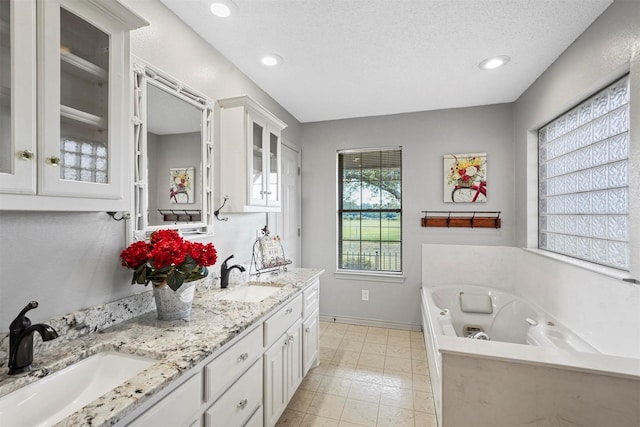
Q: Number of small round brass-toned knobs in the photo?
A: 2